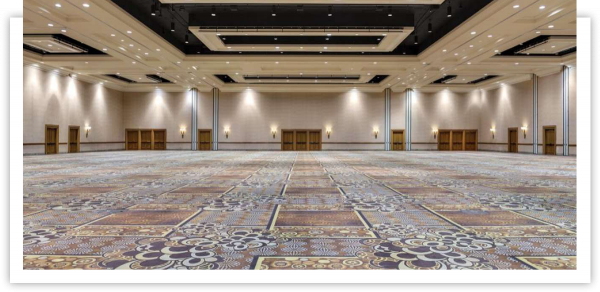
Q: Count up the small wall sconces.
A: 9